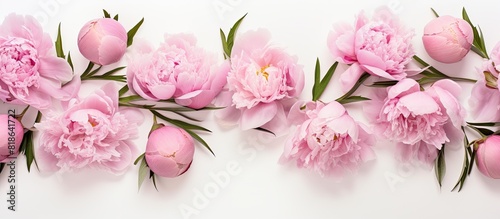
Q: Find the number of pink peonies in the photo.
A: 13